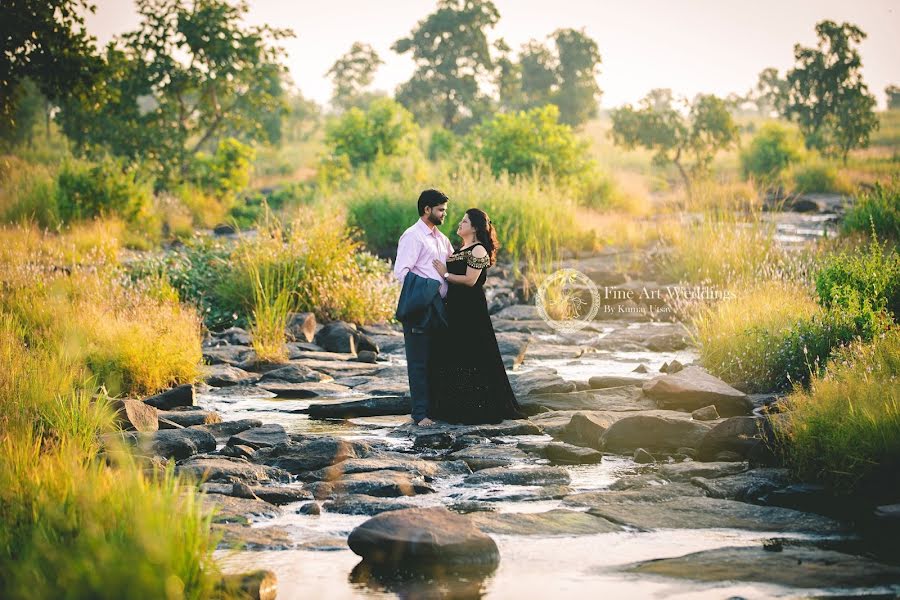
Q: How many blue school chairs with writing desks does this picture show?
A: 0